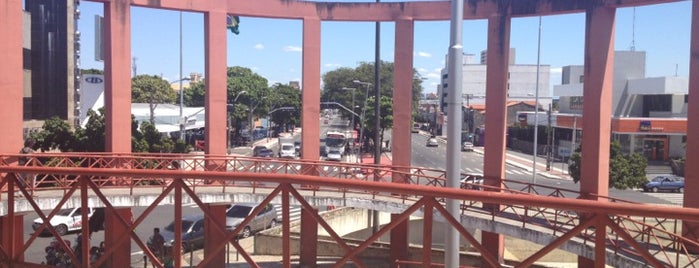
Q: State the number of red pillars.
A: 8